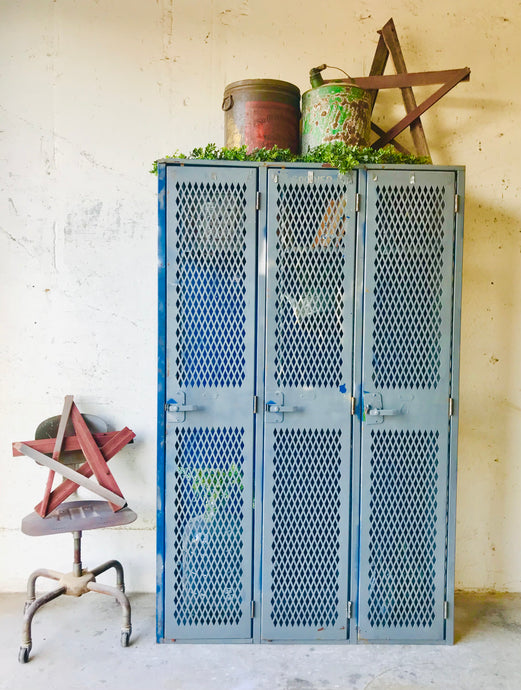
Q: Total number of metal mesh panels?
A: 6